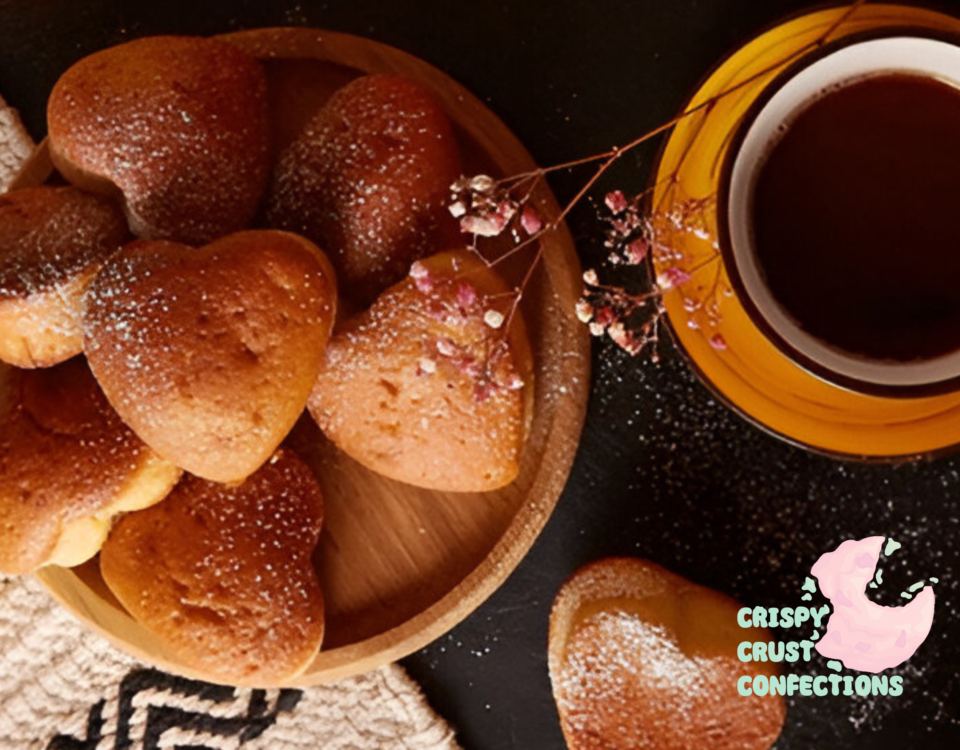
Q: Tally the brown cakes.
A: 8